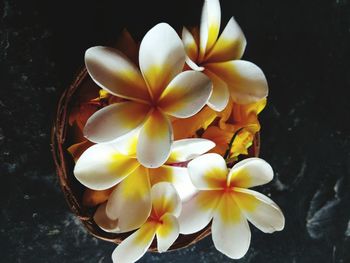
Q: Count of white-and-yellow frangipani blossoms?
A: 5